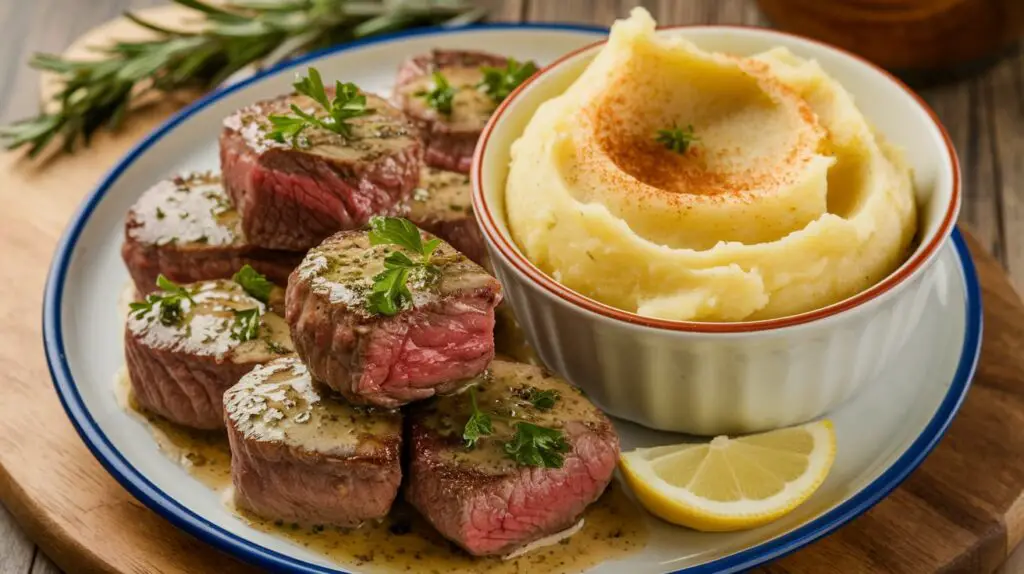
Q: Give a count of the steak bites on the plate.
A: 8